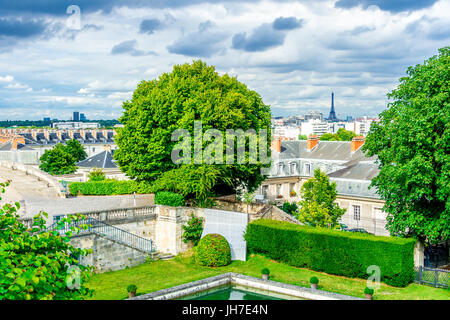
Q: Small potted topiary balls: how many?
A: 4